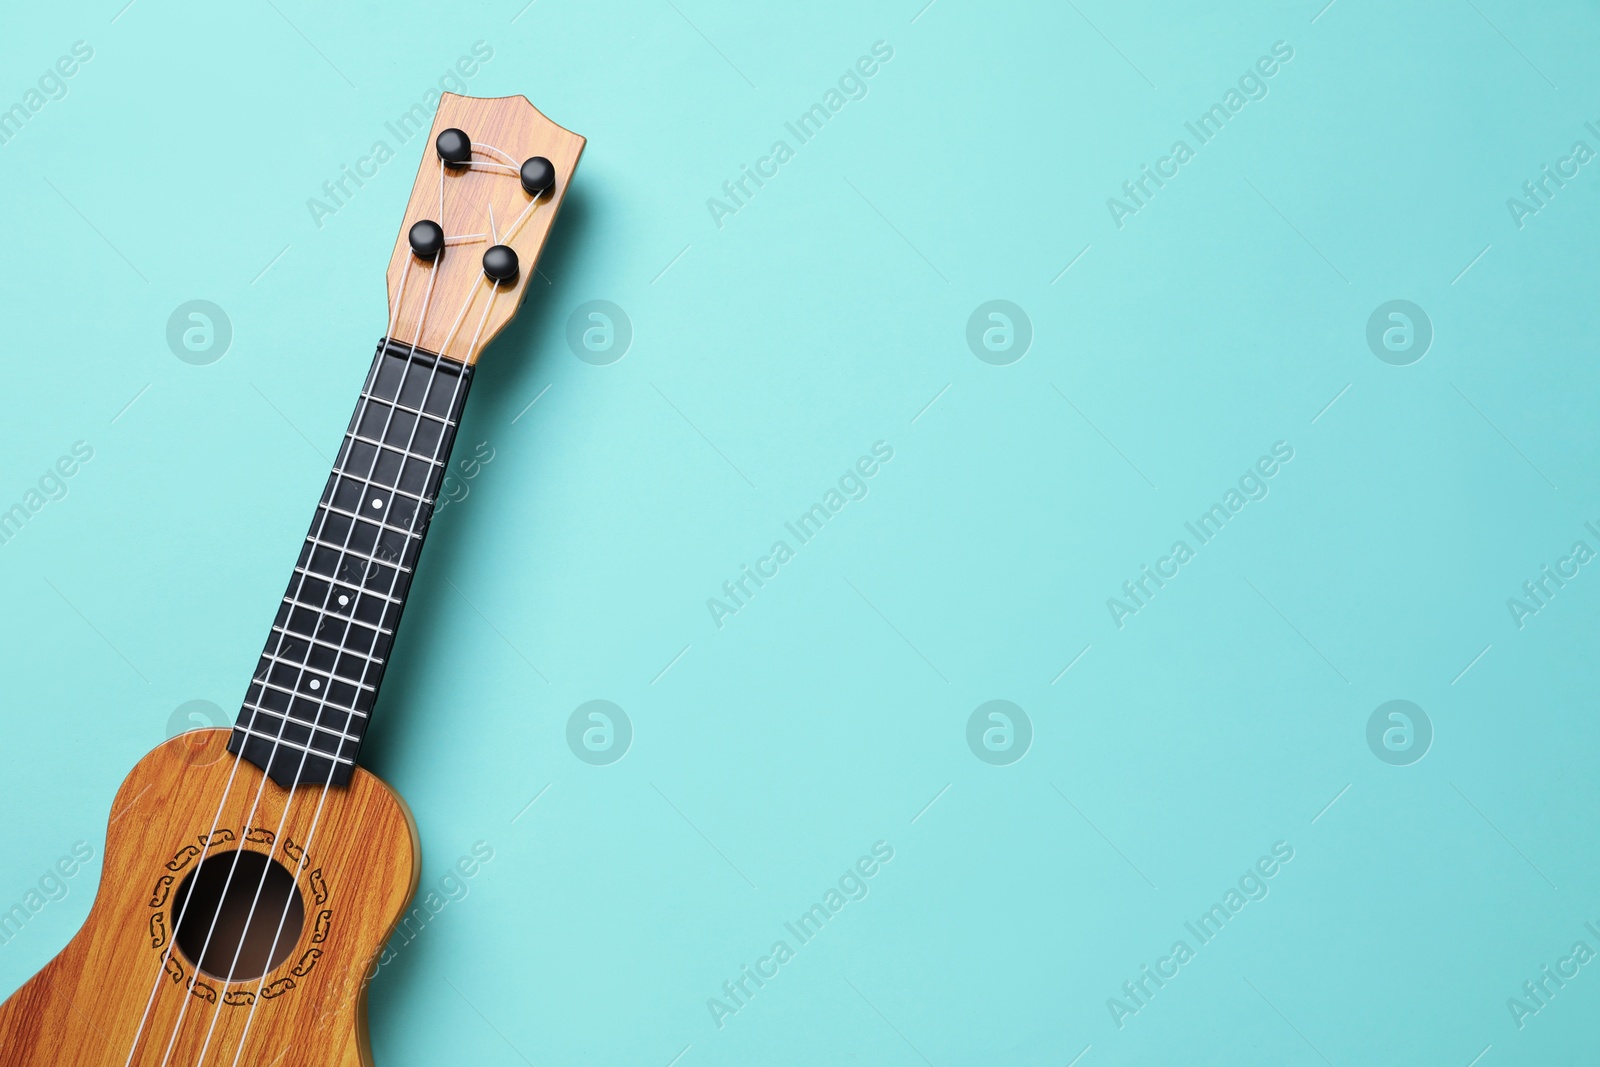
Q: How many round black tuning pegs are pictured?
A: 4